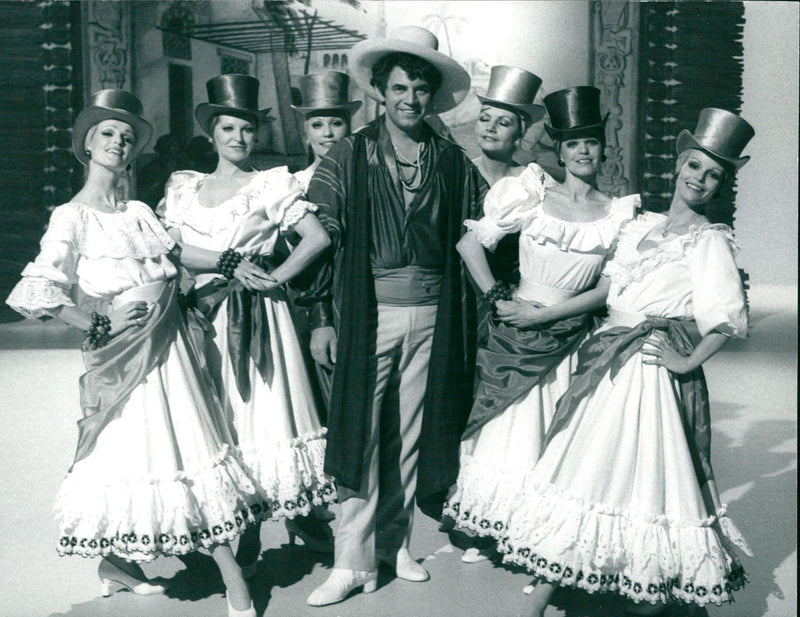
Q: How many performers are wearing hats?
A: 7